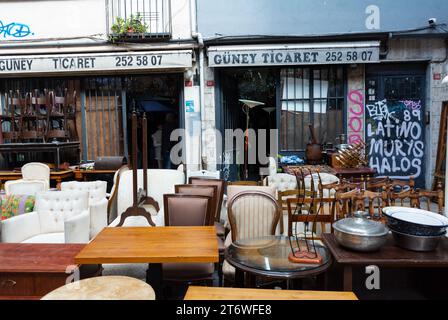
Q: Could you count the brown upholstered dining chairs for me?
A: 3